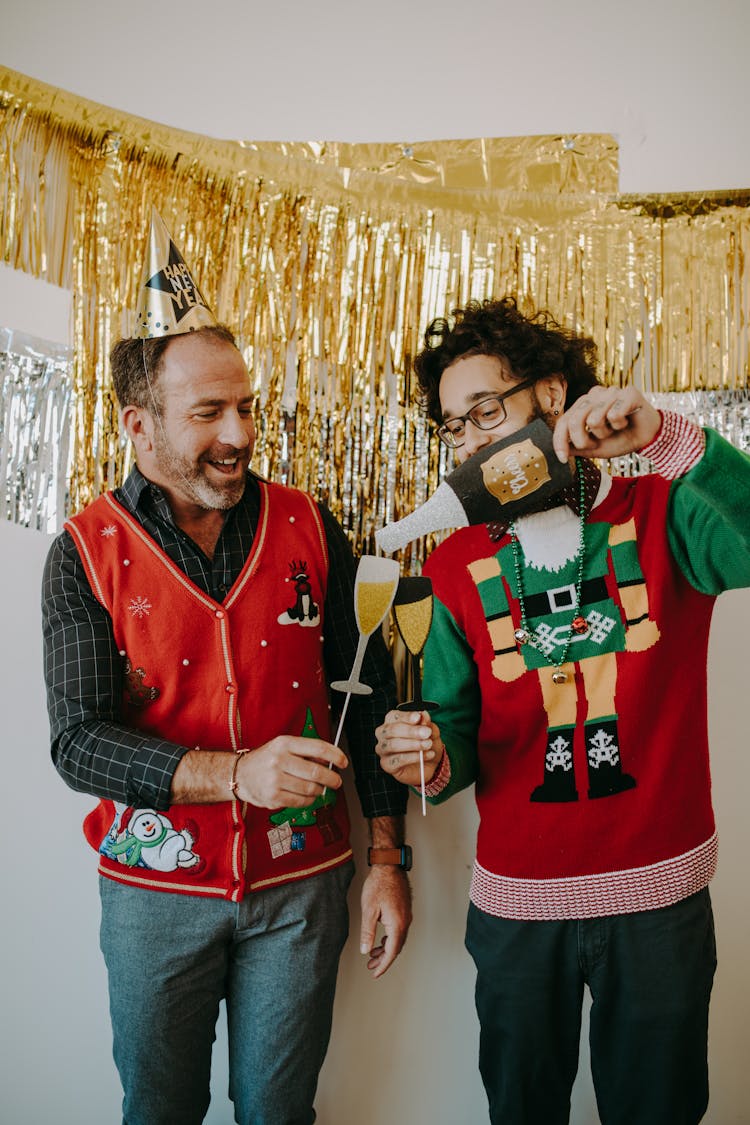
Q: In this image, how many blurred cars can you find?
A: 0